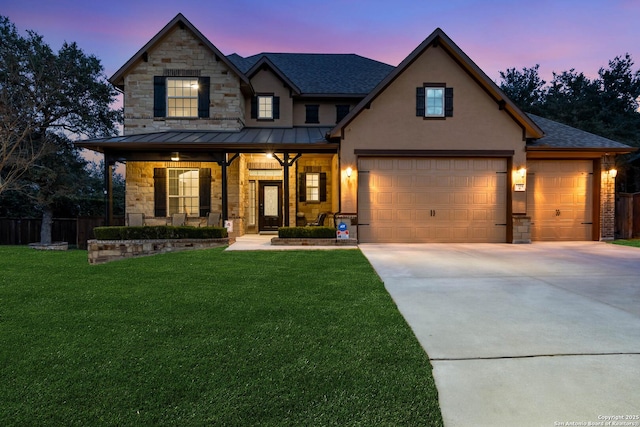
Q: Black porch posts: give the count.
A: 3